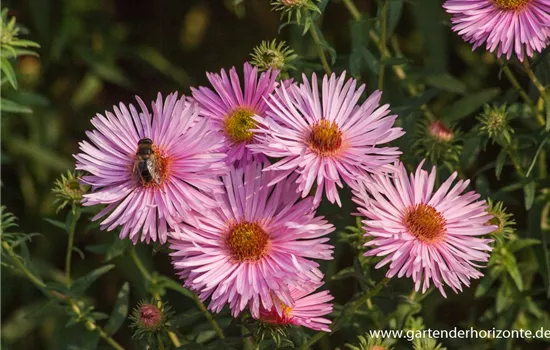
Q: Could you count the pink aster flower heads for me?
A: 7